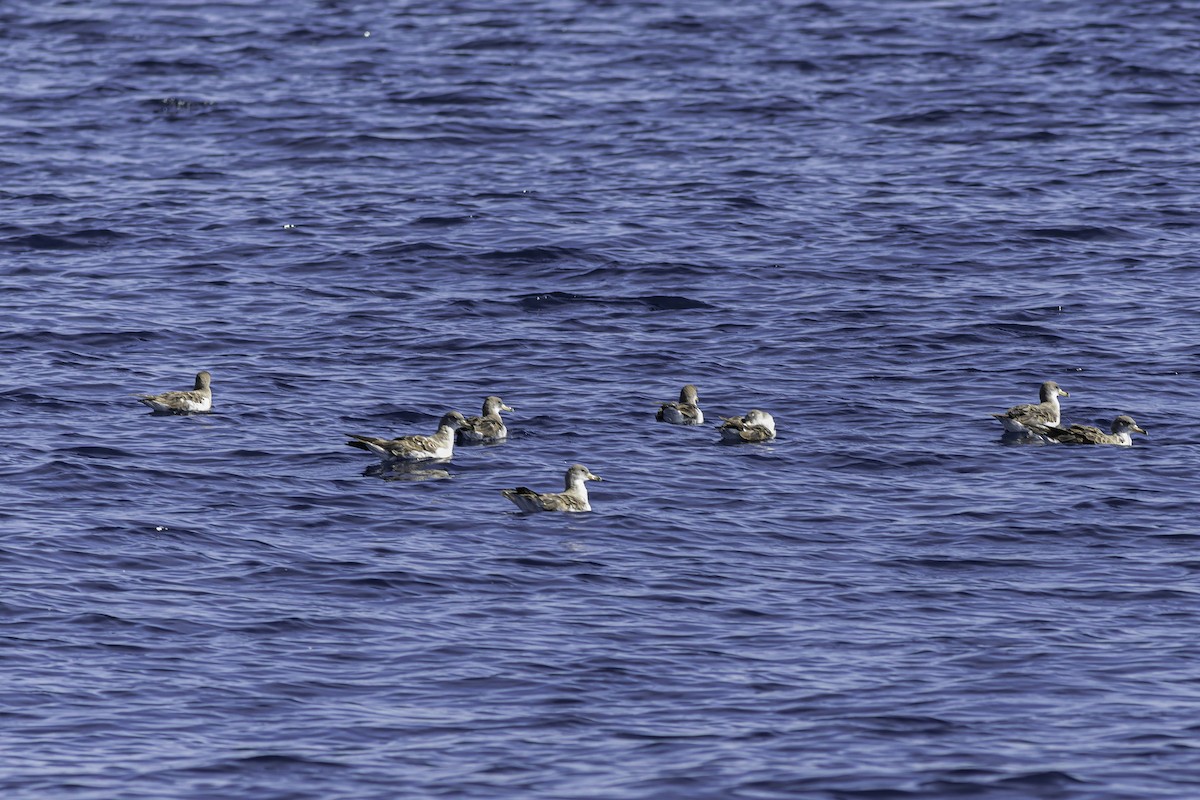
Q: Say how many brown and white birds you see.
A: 8